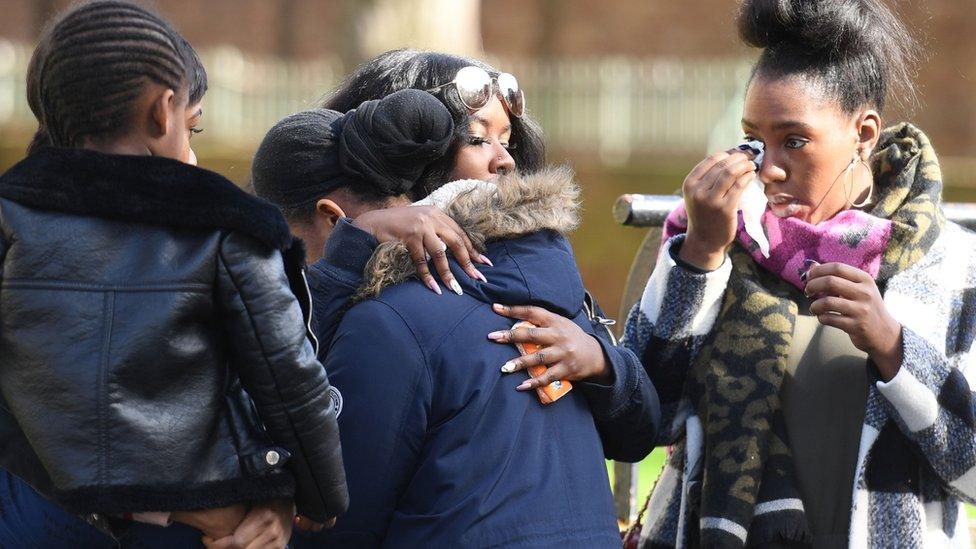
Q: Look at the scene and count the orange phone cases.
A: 1